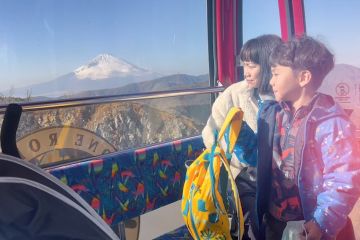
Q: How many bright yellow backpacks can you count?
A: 1